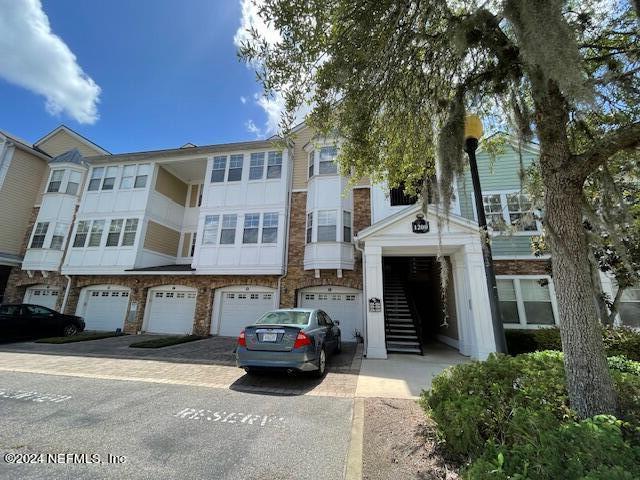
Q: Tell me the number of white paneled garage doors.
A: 5